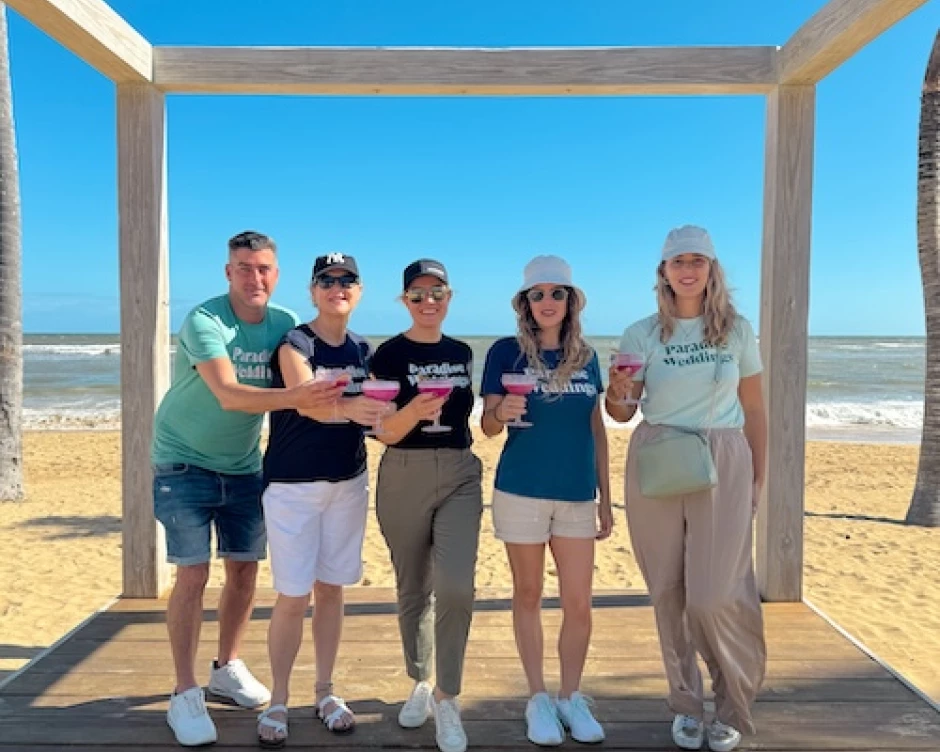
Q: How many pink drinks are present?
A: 5